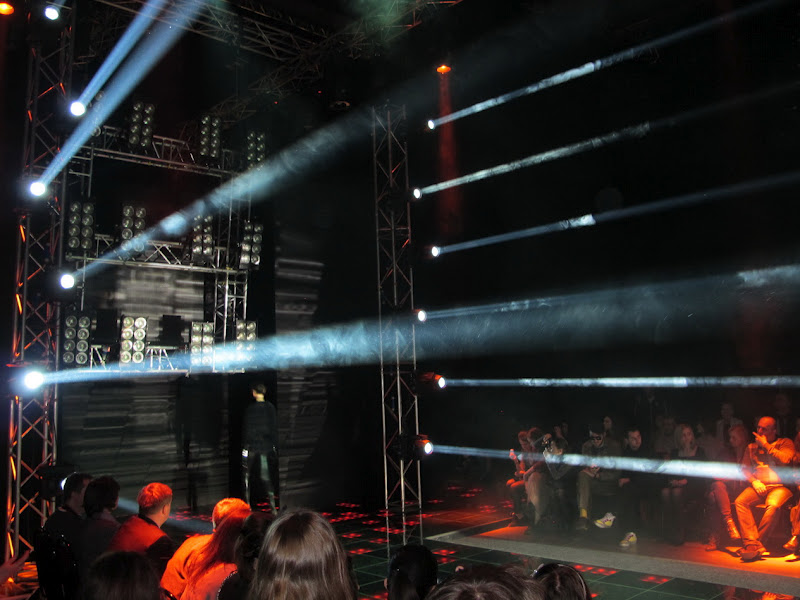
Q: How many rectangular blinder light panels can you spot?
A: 12